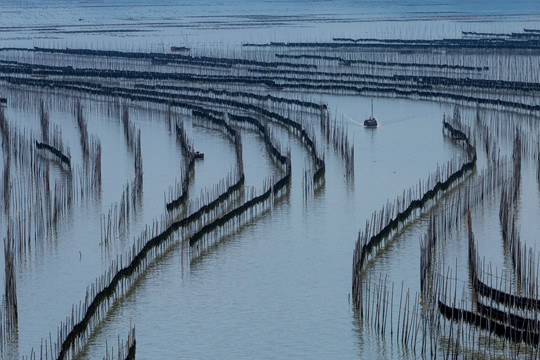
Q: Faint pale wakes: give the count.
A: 1